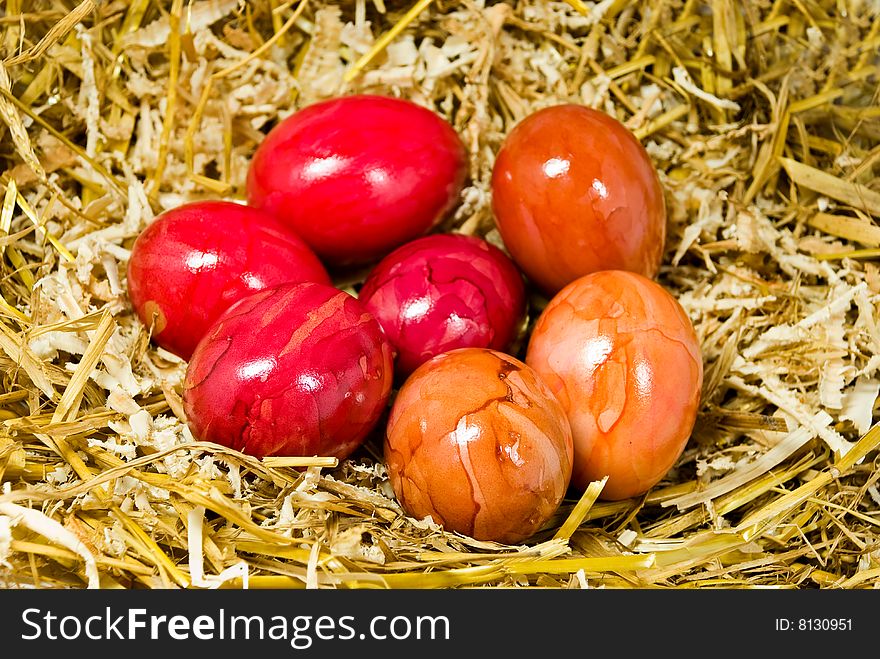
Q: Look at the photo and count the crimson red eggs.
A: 4